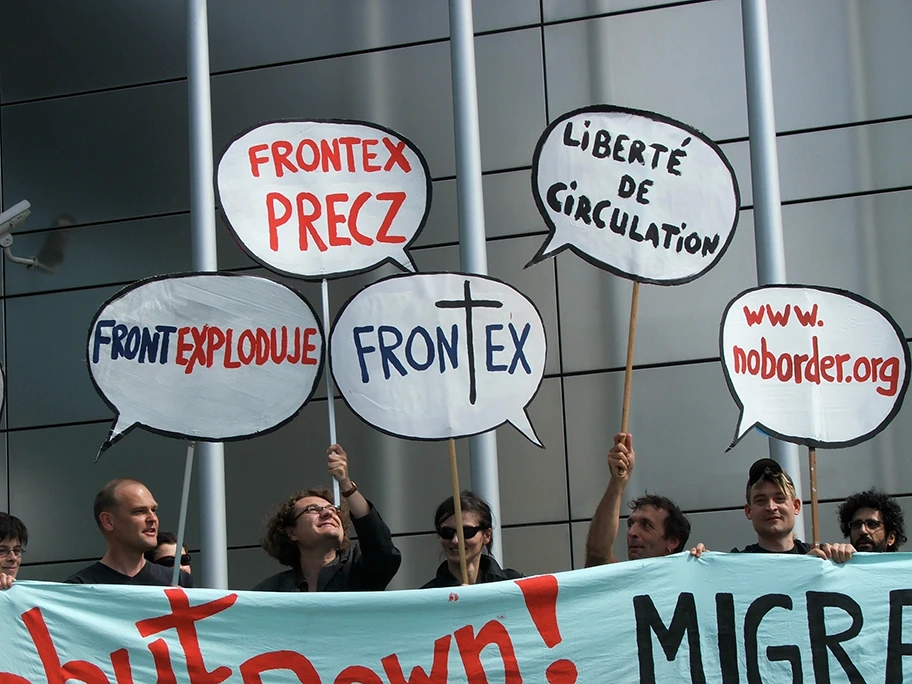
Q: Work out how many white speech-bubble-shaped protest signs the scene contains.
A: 5